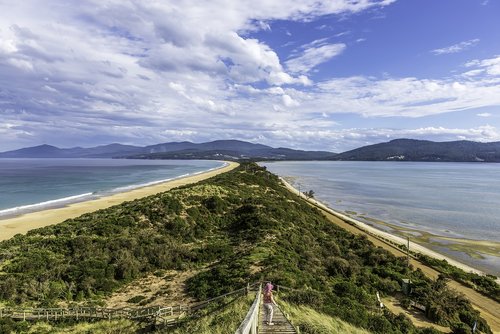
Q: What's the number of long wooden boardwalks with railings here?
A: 2